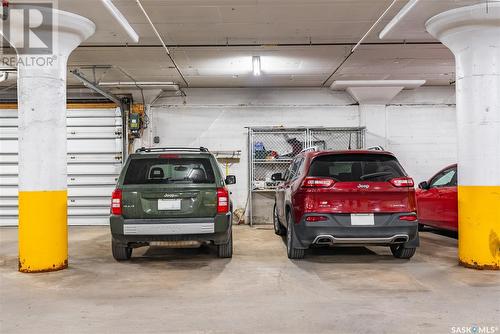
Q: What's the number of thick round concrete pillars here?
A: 2